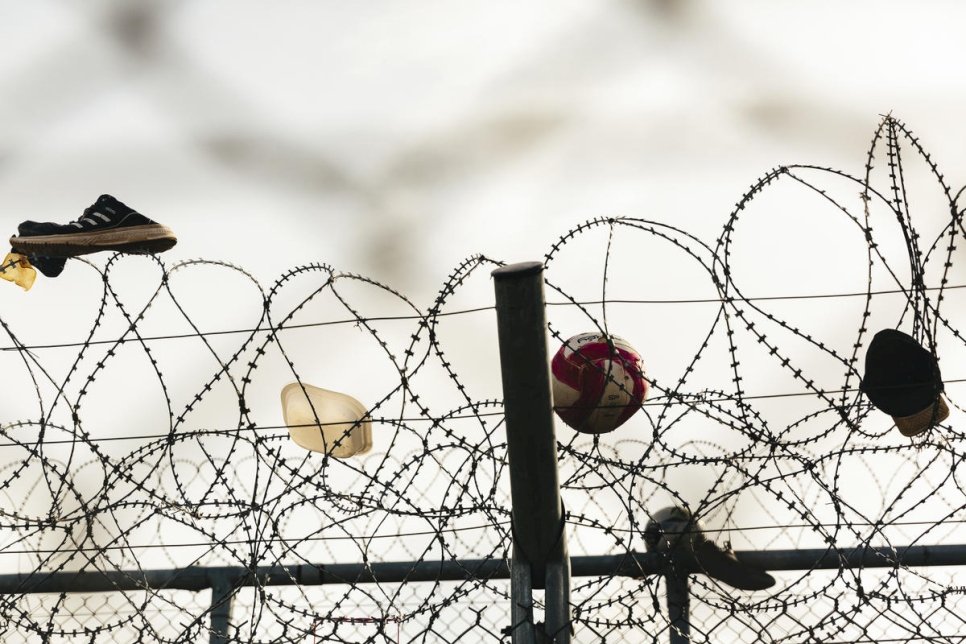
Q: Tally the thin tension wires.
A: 3